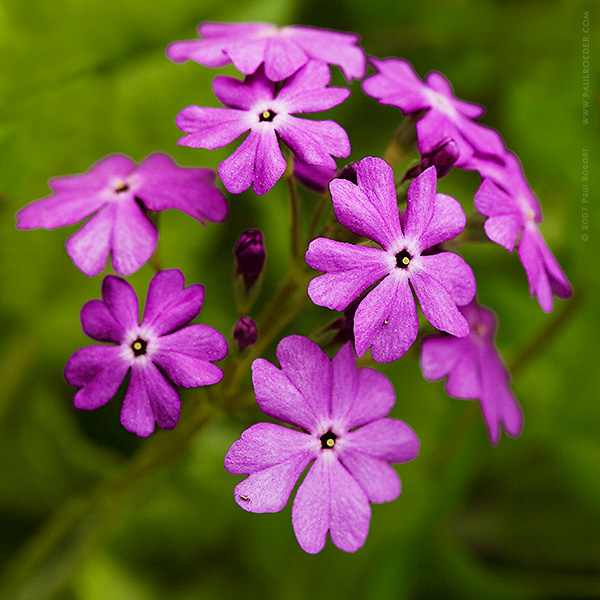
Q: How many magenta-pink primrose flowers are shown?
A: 9